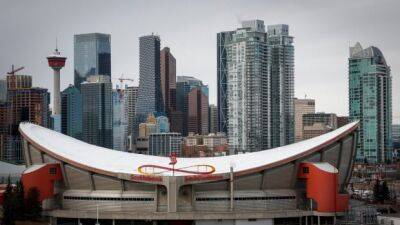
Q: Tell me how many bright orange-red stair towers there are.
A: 2